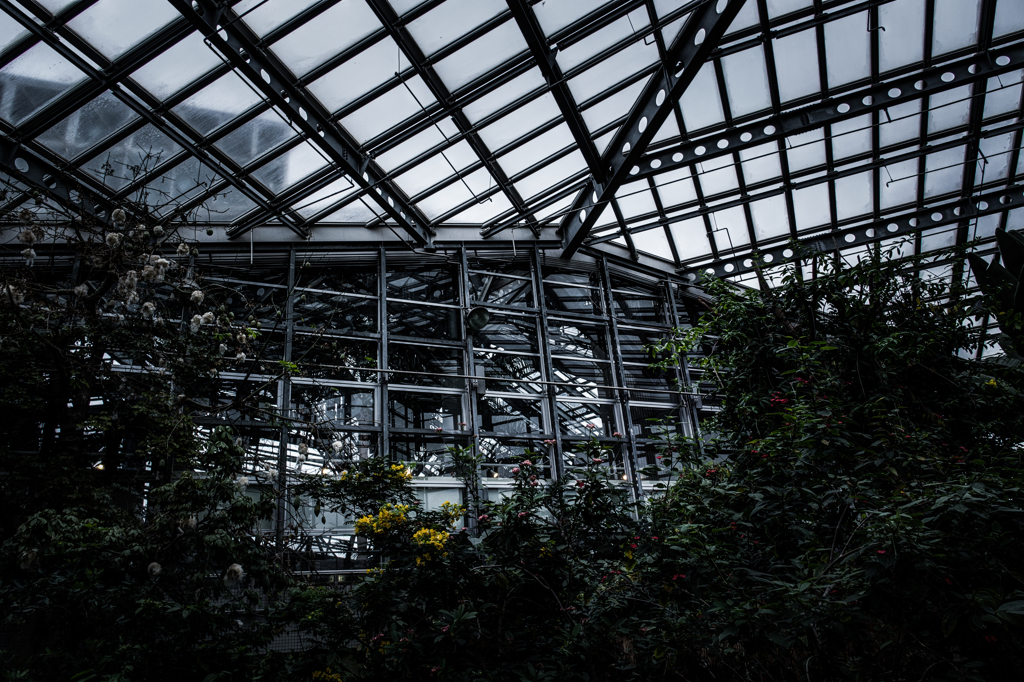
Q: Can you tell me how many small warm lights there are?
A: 5